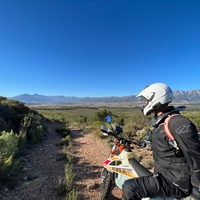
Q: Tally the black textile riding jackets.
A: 1